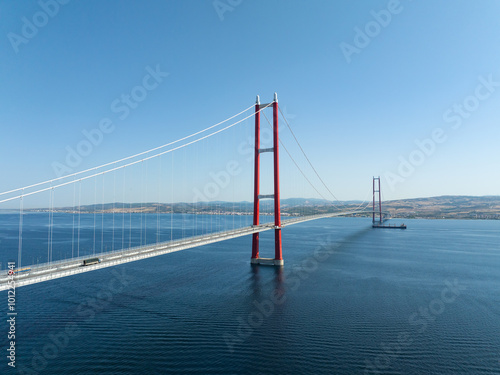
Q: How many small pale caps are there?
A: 2